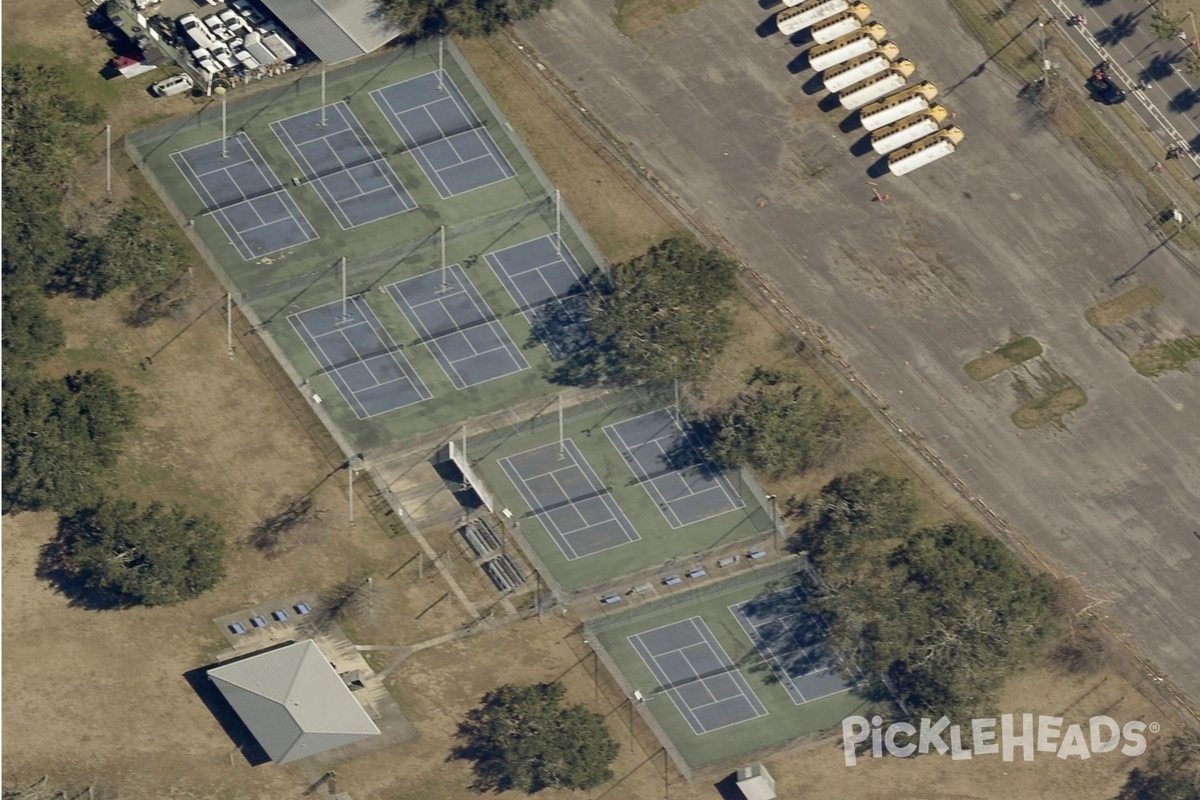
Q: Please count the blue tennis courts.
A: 10